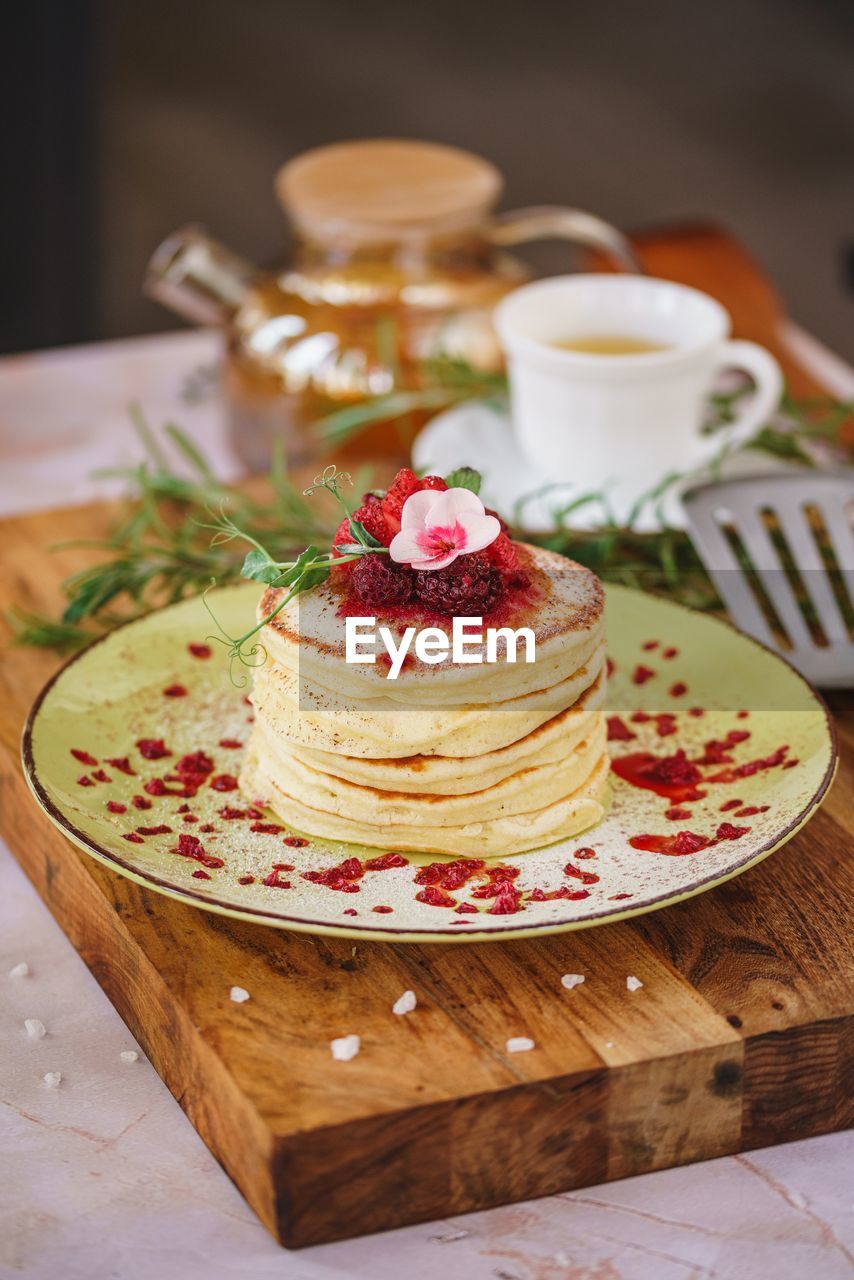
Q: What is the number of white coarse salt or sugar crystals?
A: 10